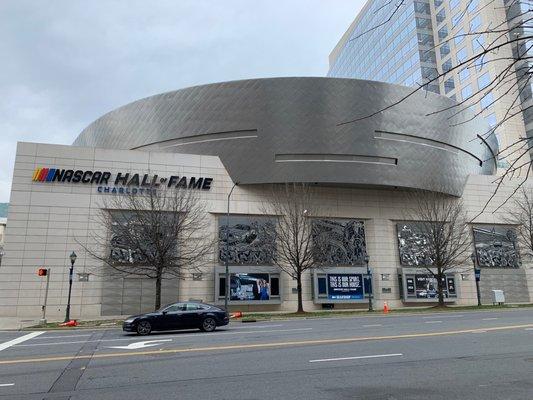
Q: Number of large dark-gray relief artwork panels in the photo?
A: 5